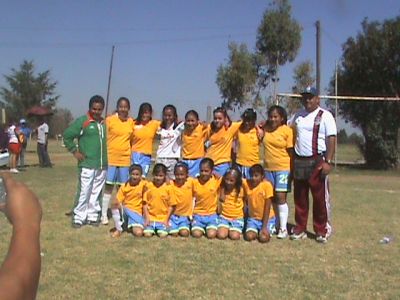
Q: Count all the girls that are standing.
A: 7